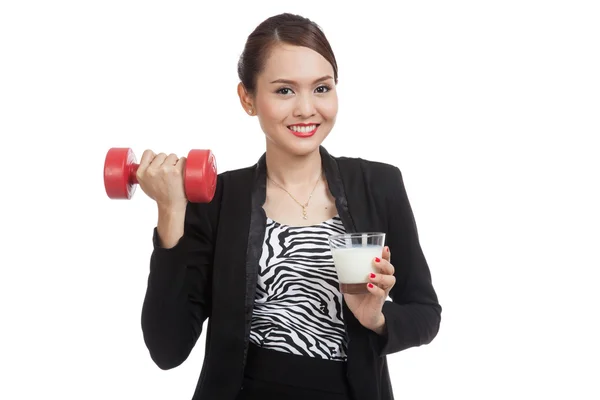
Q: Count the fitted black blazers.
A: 1